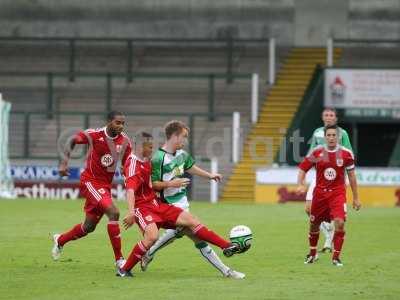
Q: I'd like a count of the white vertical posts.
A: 5